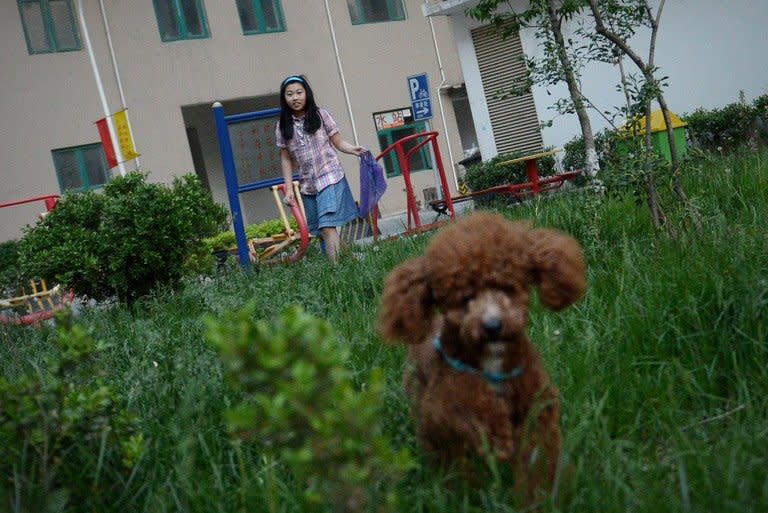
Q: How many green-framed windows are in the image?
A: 6